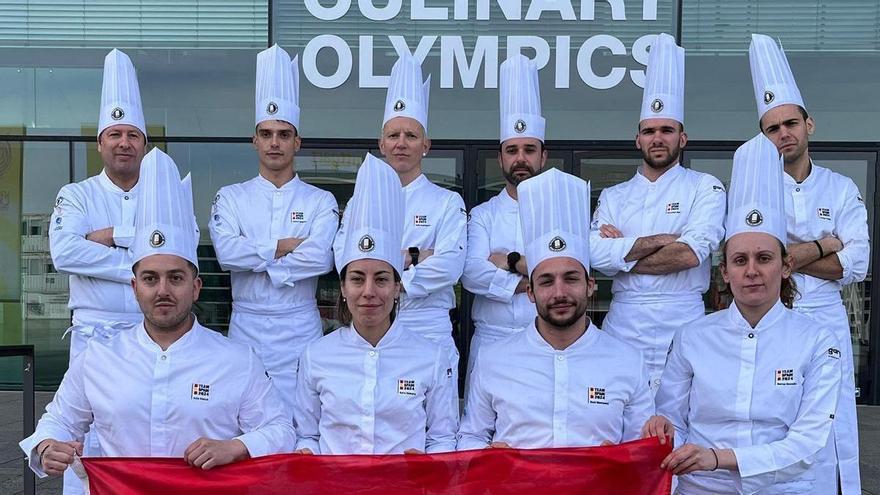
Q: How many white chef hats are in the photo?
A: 10